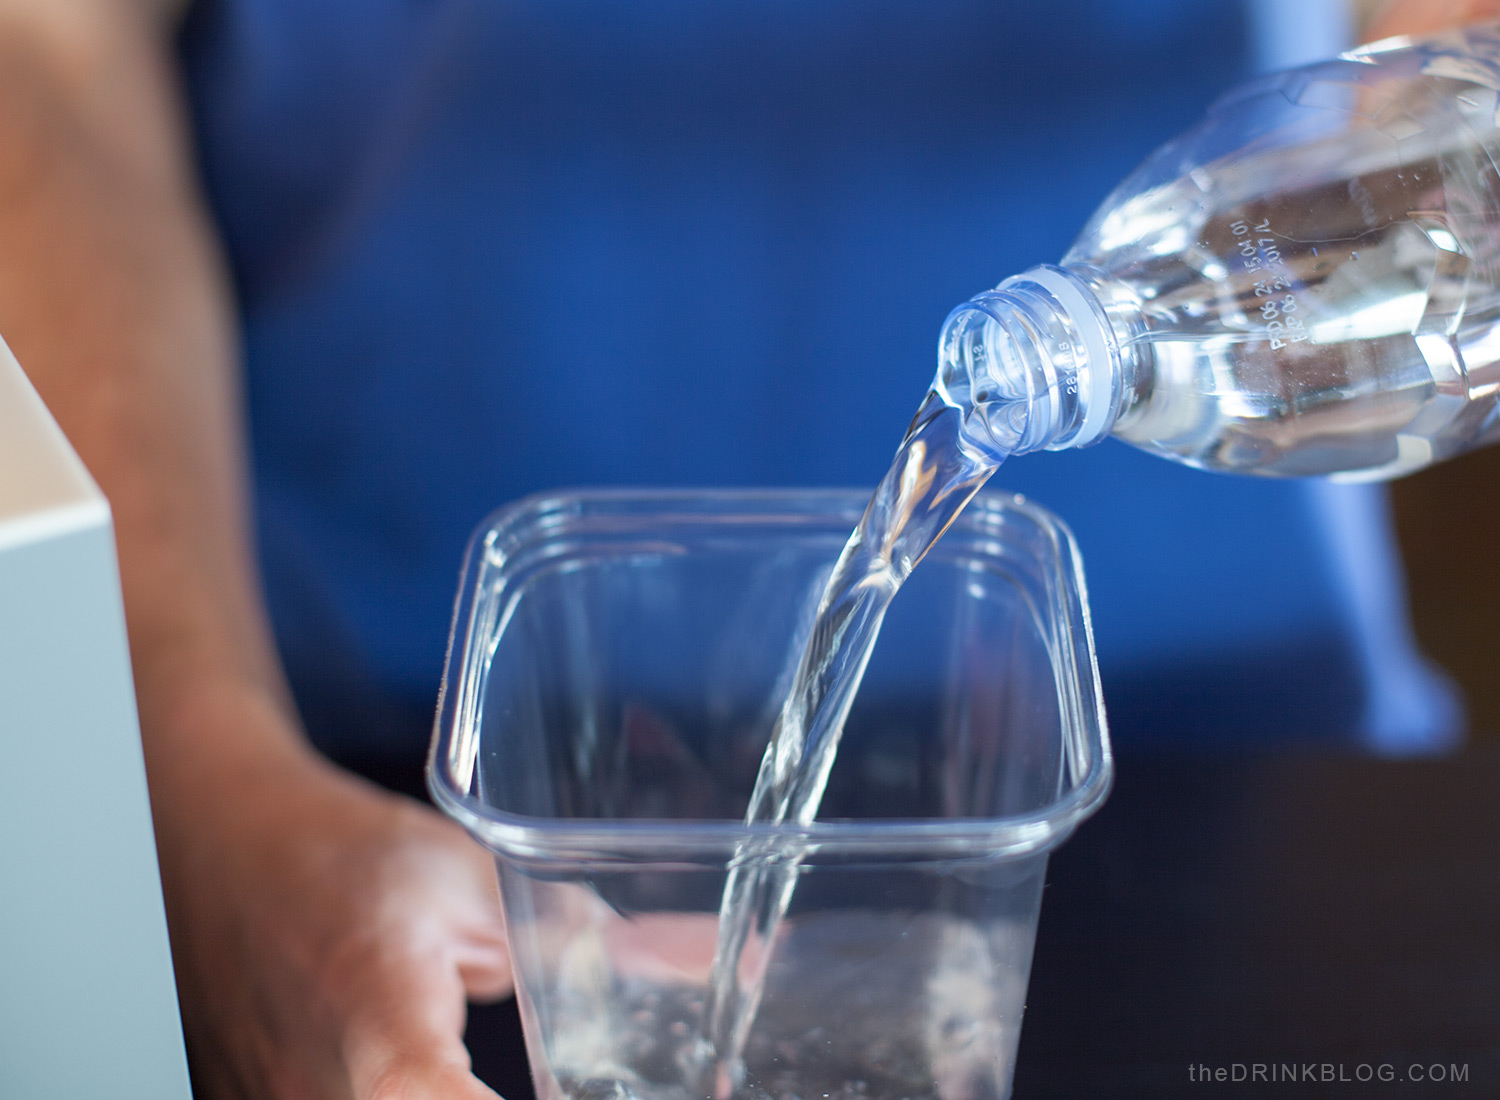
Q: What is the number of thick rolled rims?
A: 1